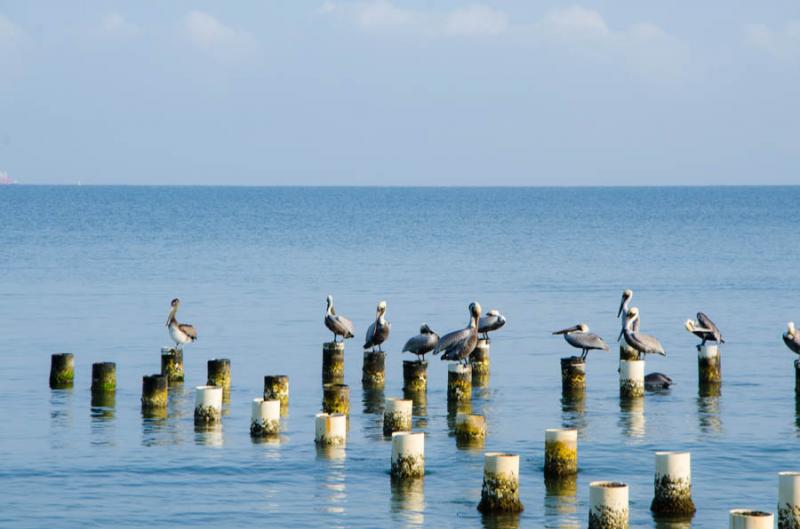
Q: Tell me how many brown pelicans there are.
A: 12